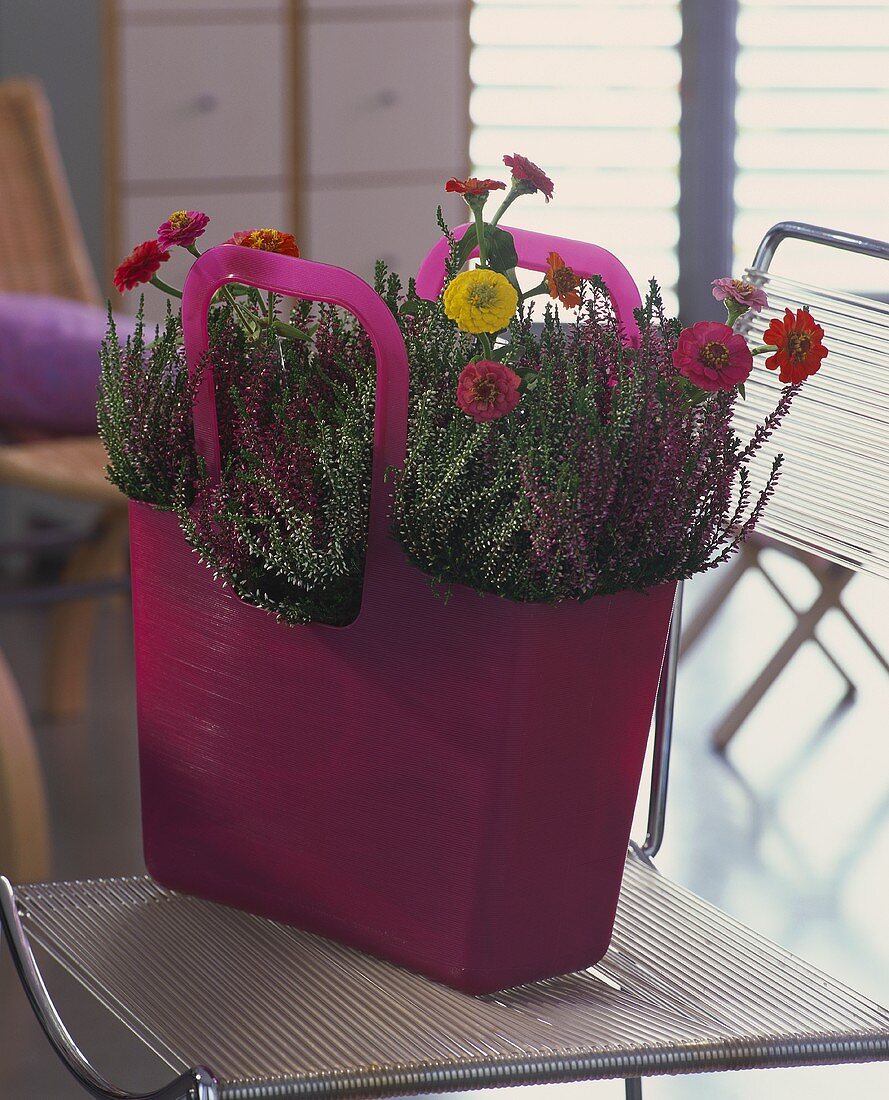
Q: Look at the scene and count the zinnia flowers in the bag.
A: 11